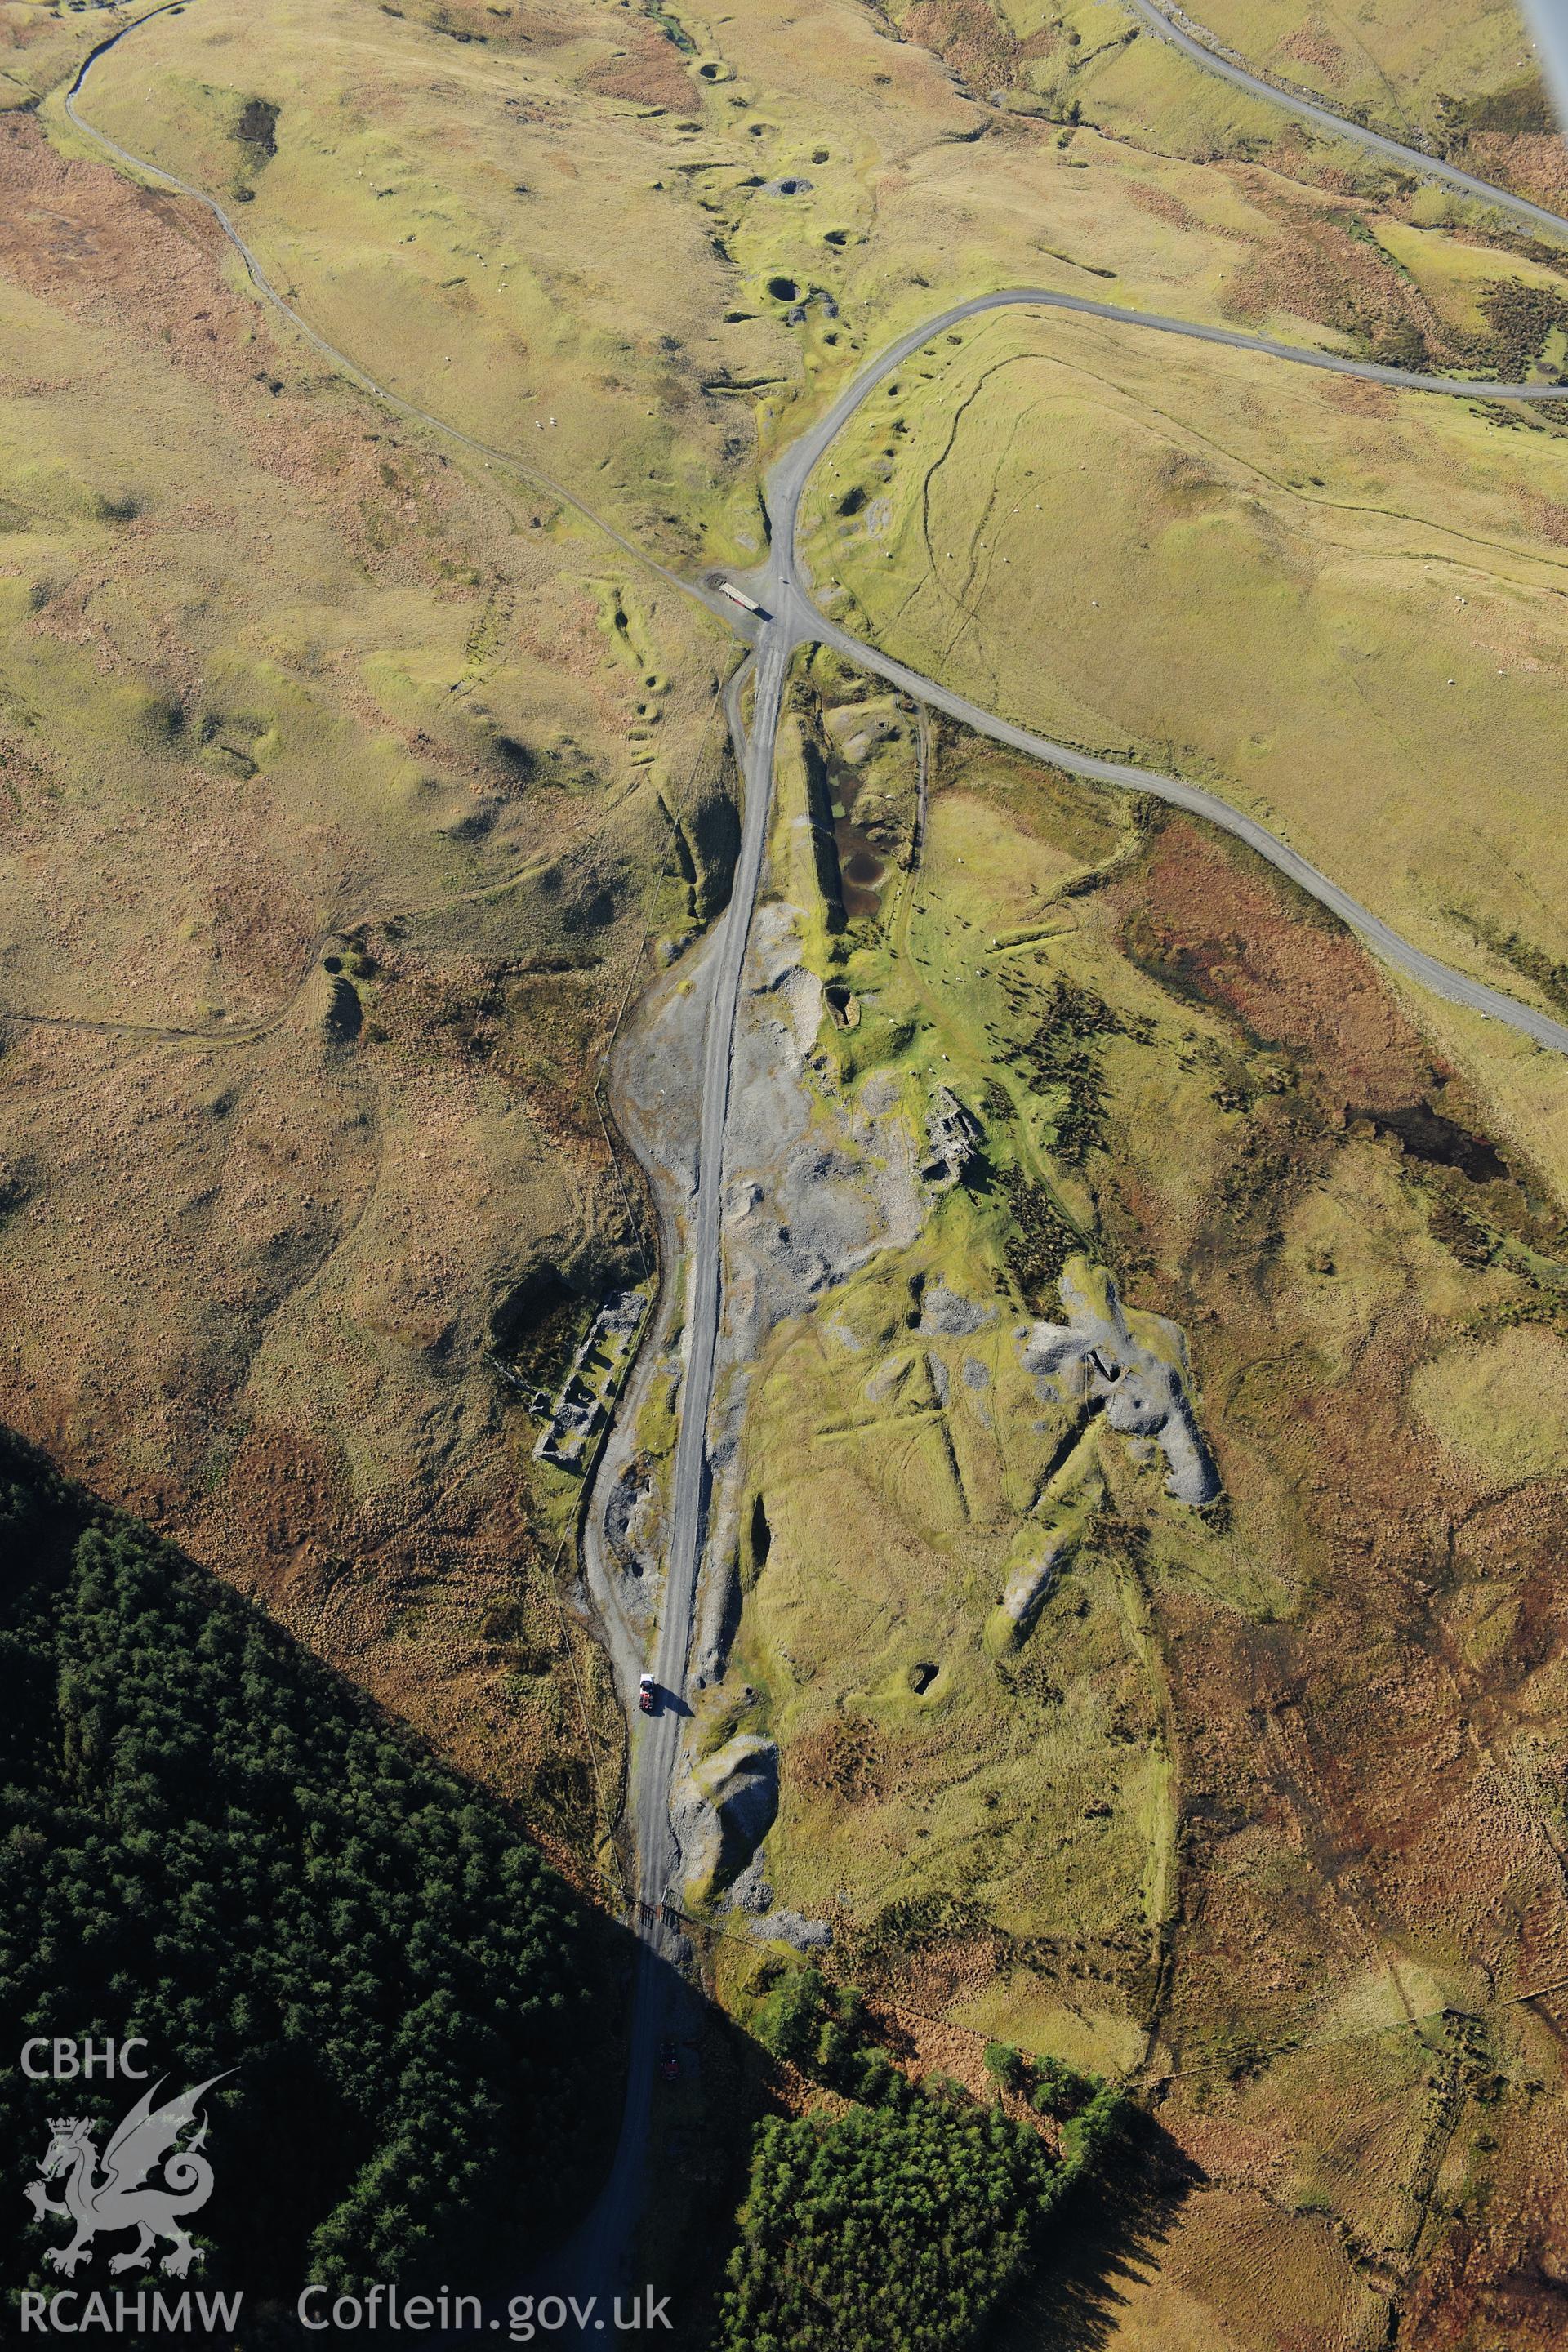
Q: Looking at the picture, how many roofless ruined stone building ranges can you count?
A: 2